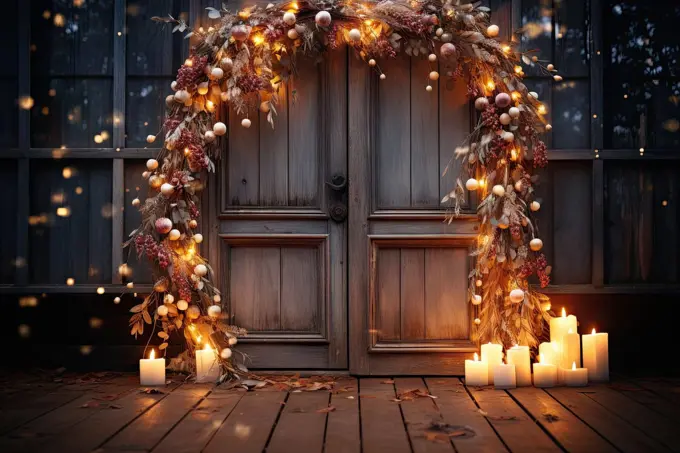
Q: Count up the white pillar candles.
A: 12